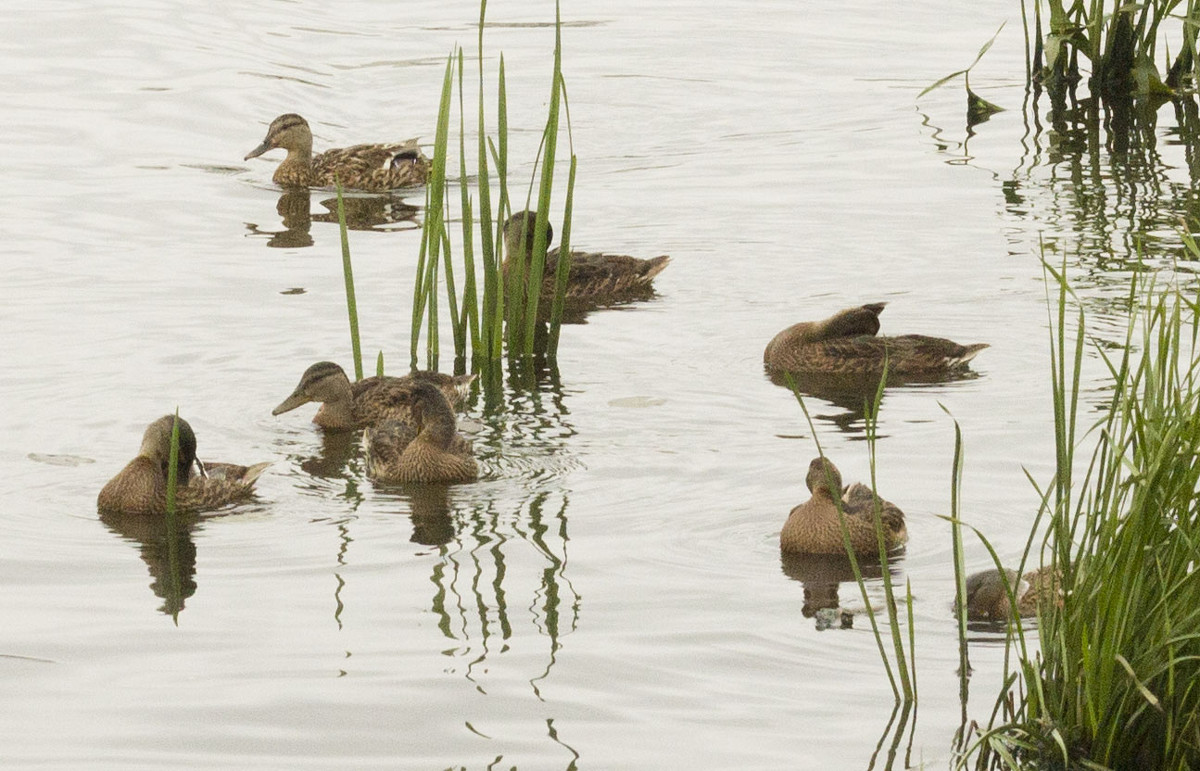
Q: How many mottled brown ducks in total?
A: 8